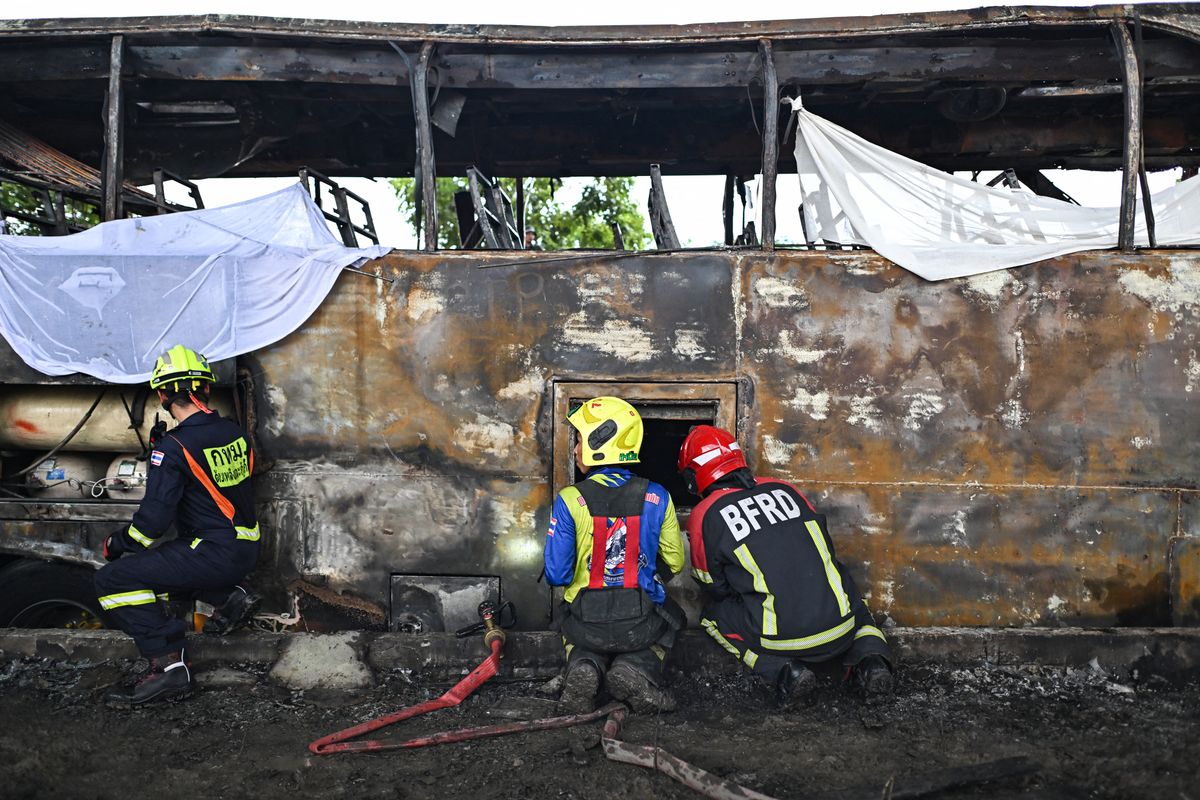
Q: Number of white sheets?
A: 2